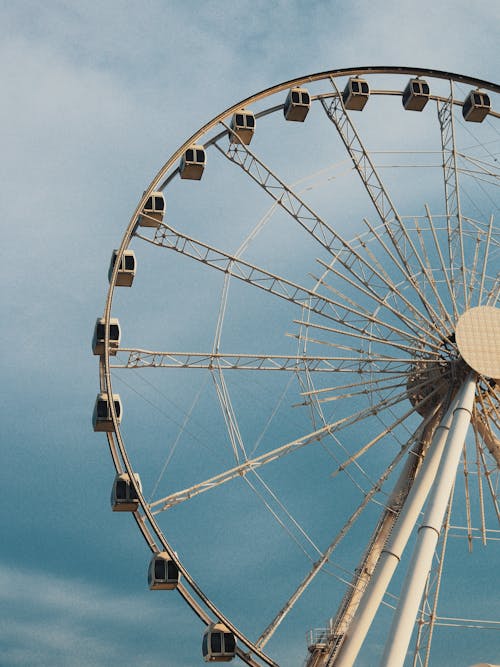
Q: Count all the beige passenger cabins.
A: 13